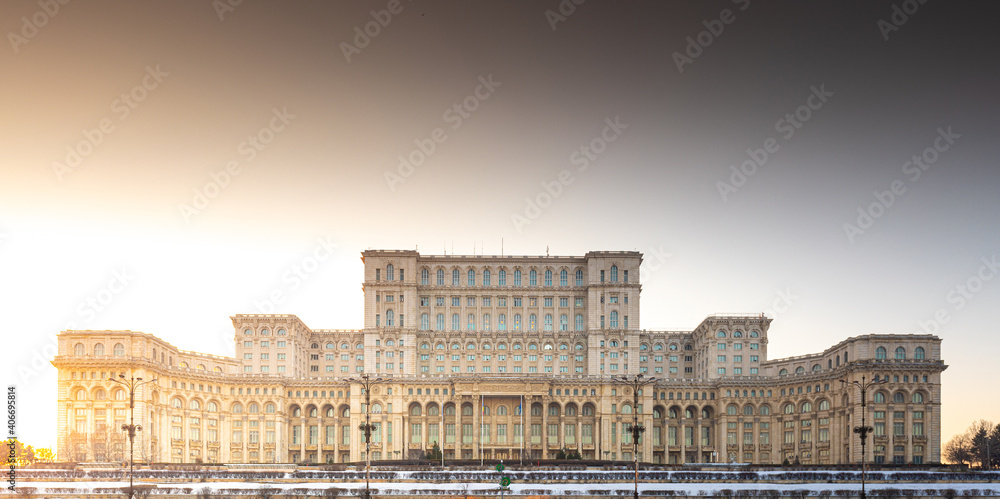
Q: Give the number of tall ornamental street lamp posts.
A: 4